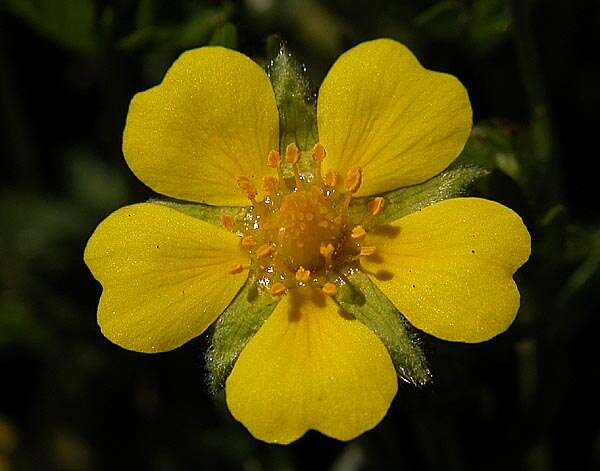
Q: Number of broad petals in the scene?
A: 5